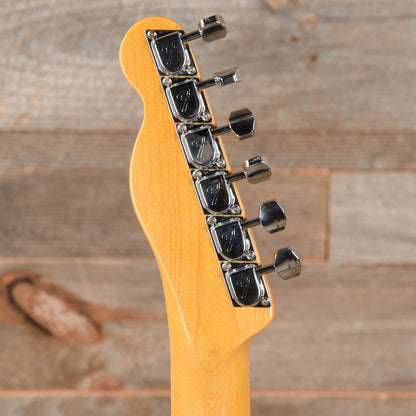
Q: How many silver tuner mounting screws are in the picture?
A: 12